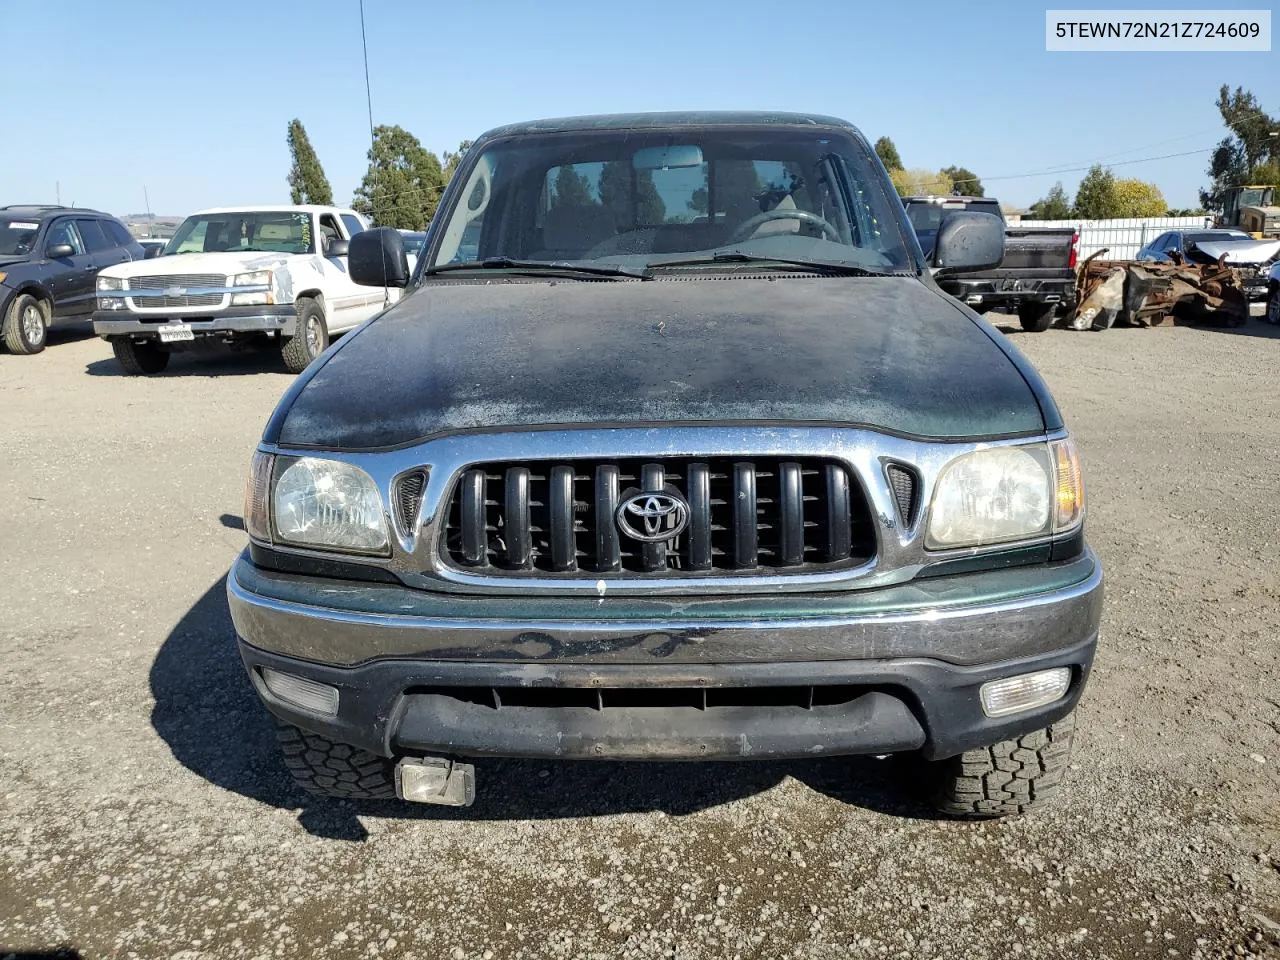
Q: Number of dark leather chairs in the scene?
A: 0